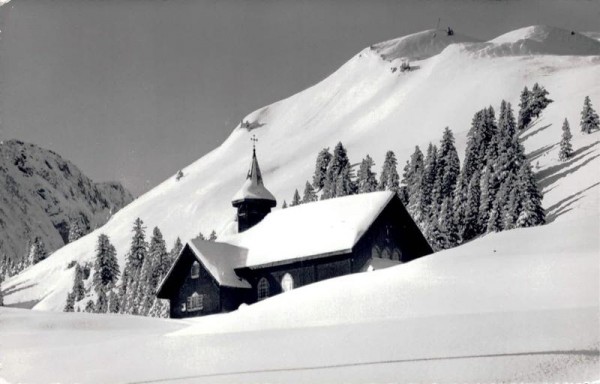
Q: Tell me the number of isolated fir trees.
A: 2